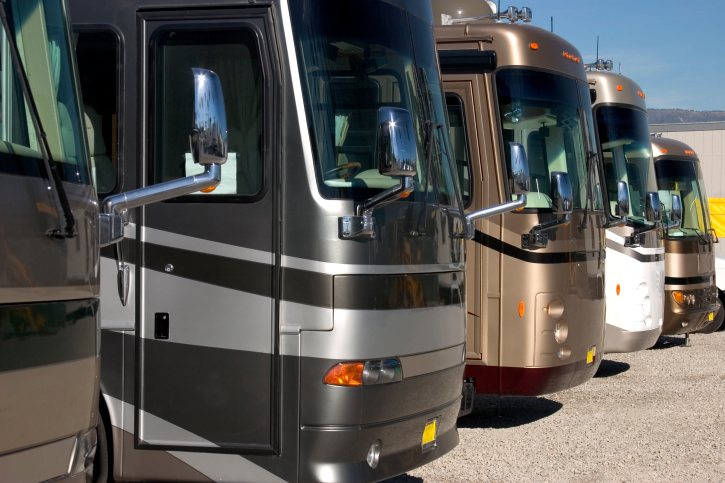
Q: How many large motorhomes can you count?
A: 5